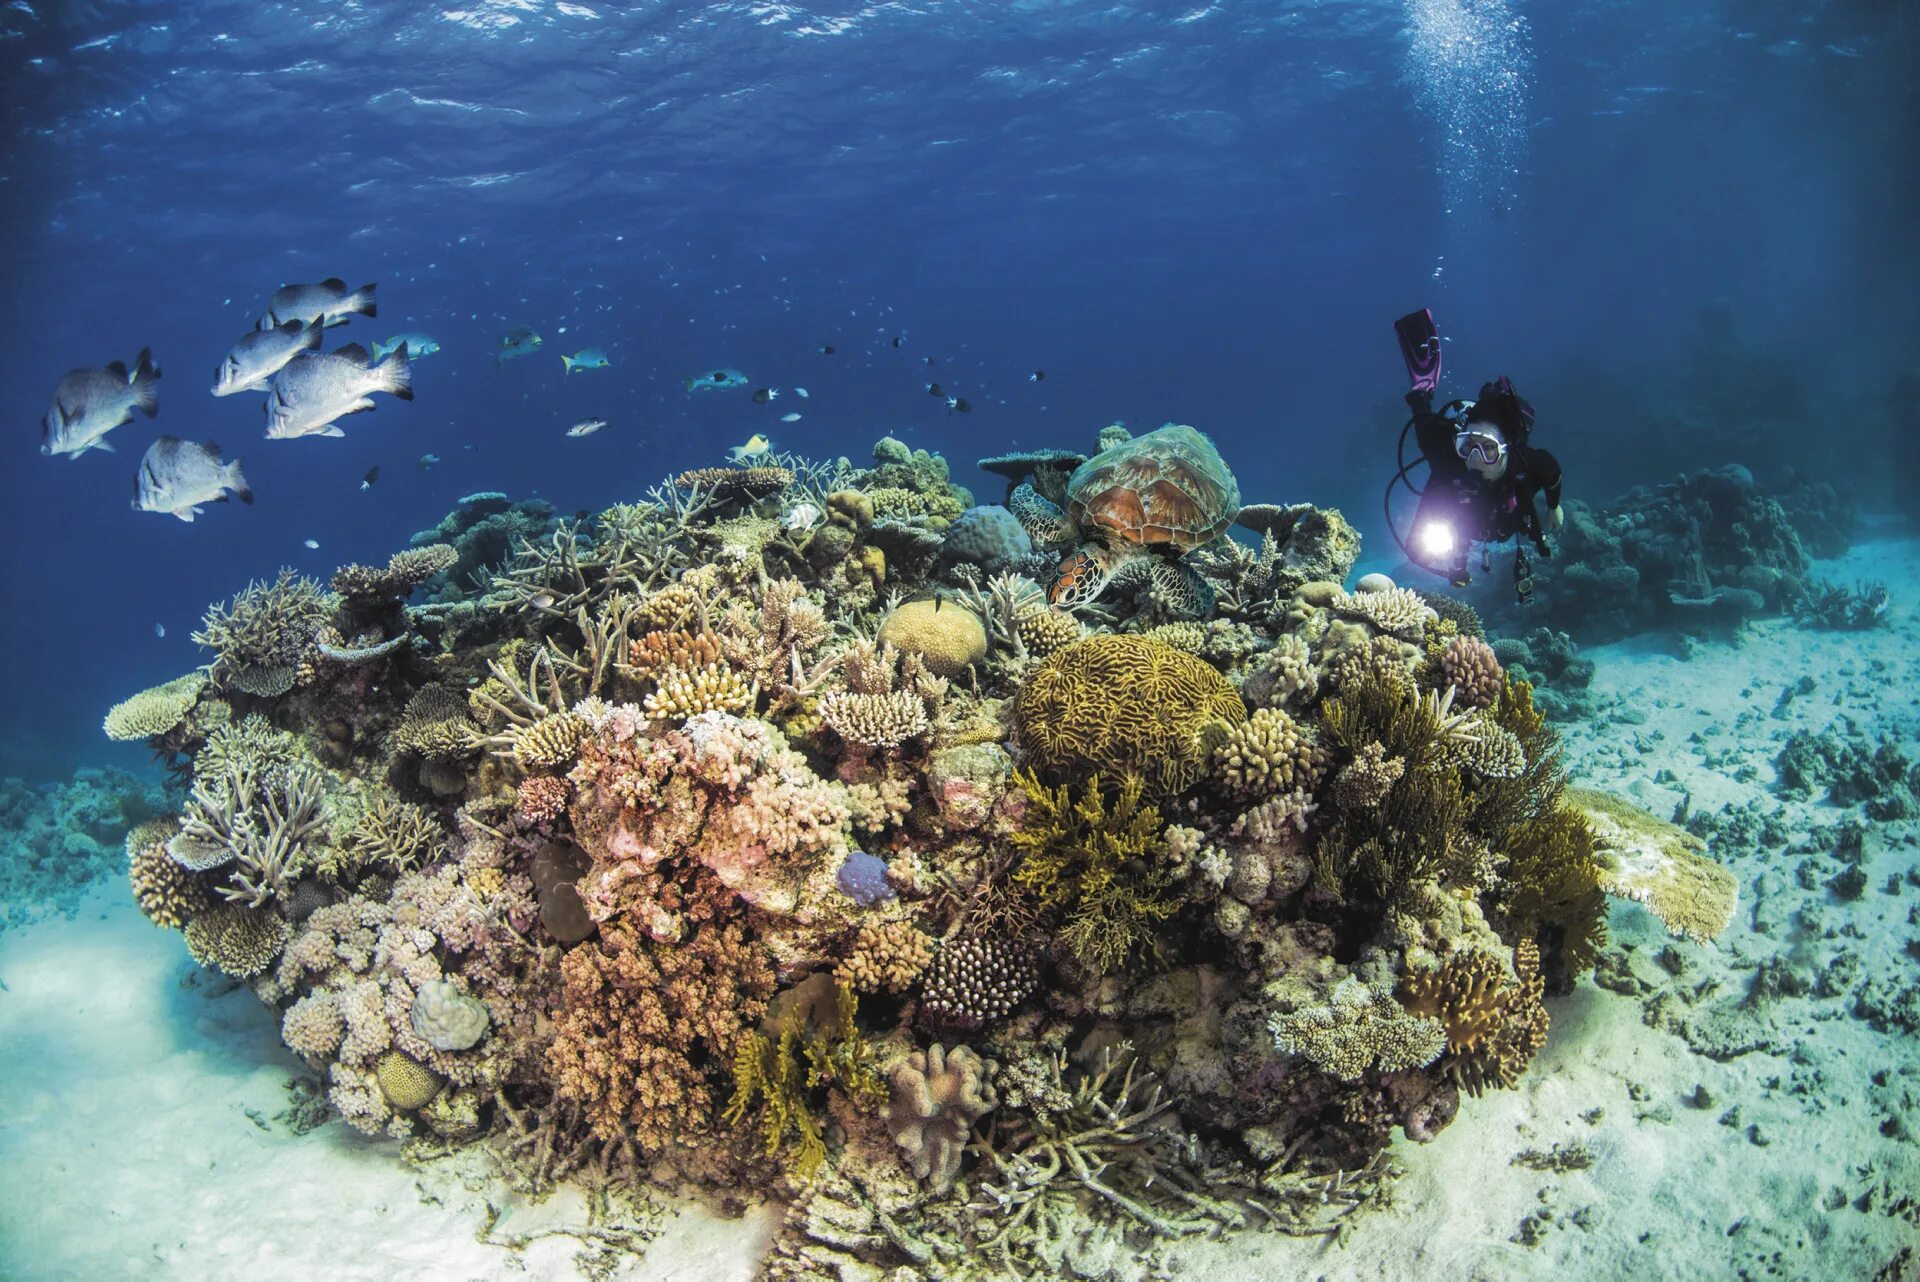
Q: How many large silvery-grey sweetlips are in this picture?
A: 5